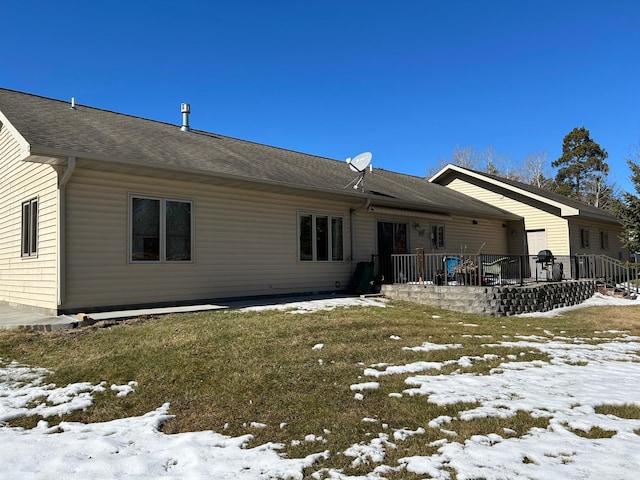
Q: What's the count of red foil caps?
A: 0